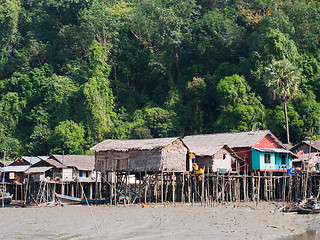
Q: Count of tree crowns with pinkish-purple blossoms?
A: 1